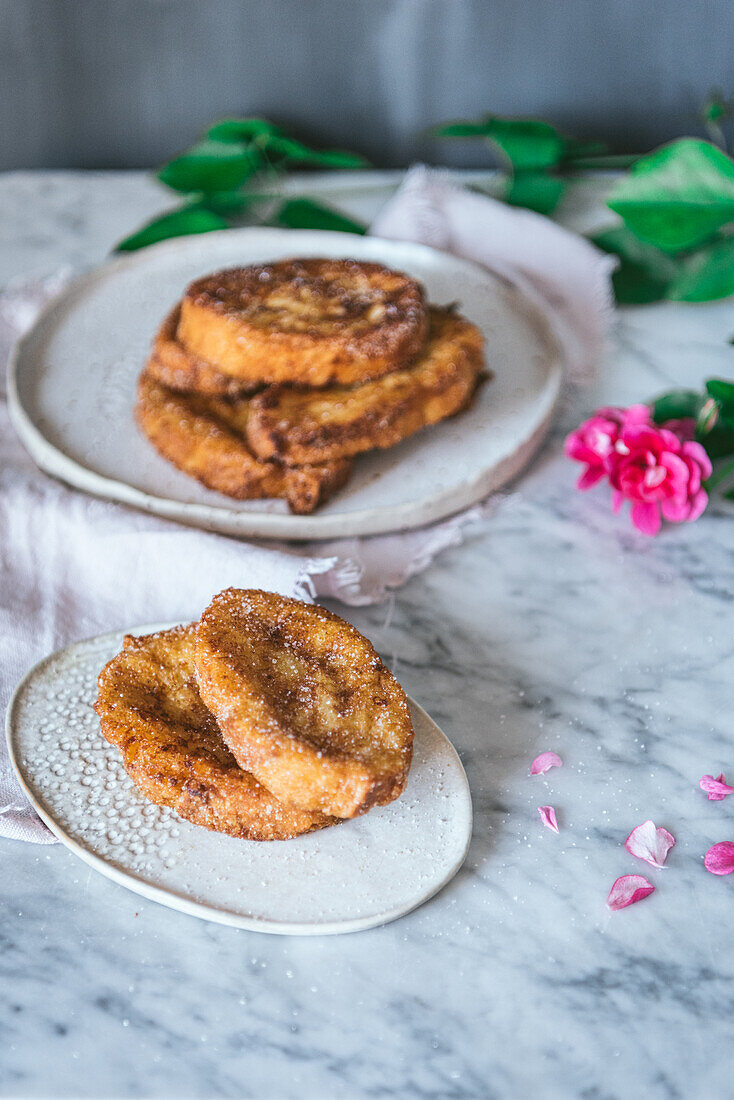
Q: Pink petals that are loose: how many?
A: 6